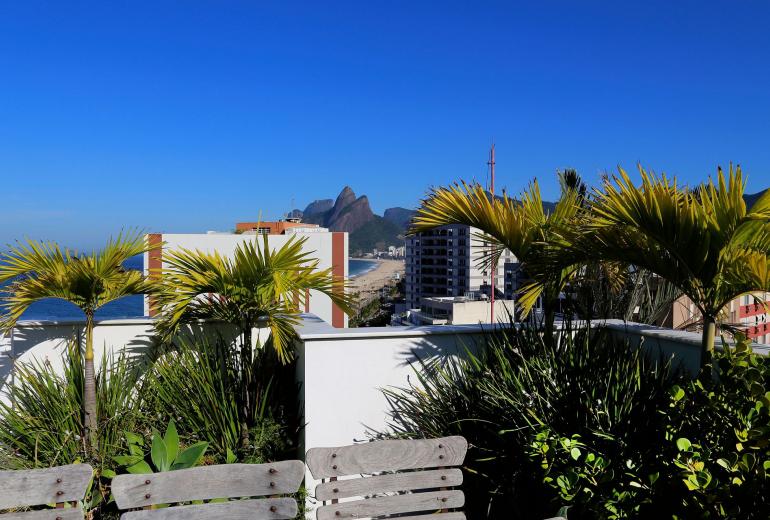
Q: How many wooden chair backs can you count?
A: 3